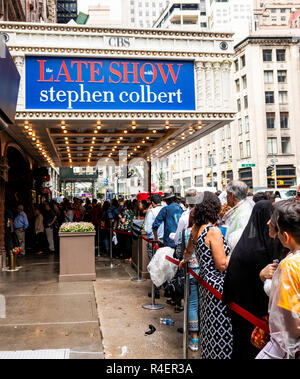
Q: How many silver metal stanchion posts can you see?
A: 5